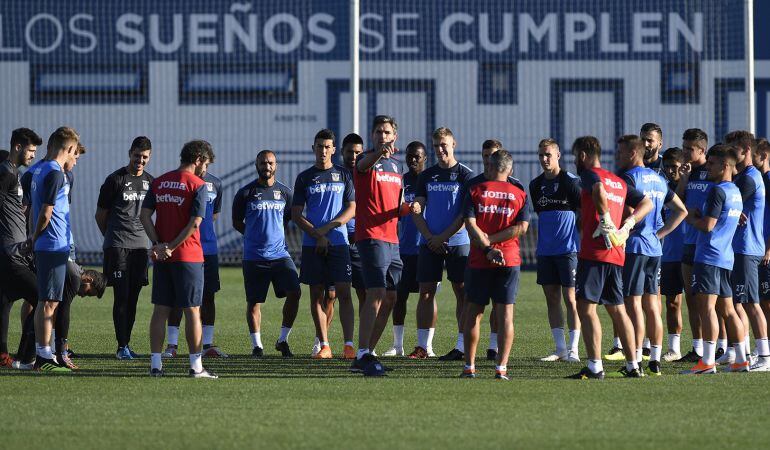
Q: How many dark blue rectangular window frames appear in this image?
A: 4